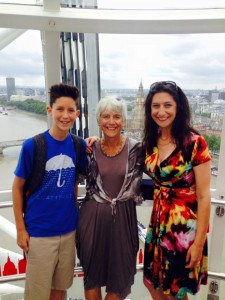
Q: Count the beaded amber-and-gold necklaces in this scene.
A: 1